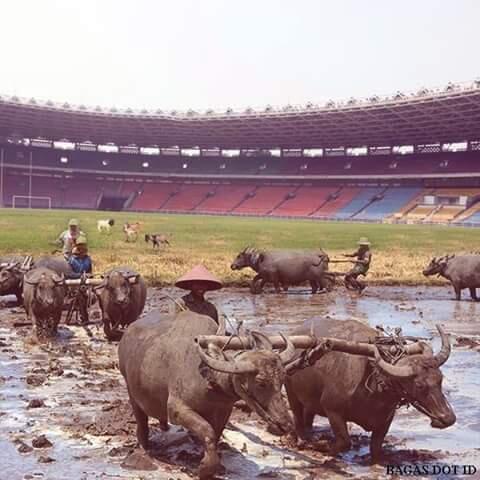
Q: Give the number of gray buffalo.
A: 7